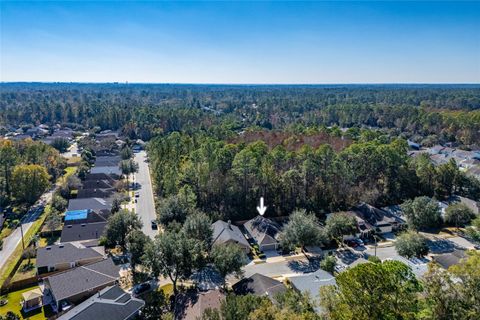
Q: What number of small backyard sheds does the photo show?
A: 1